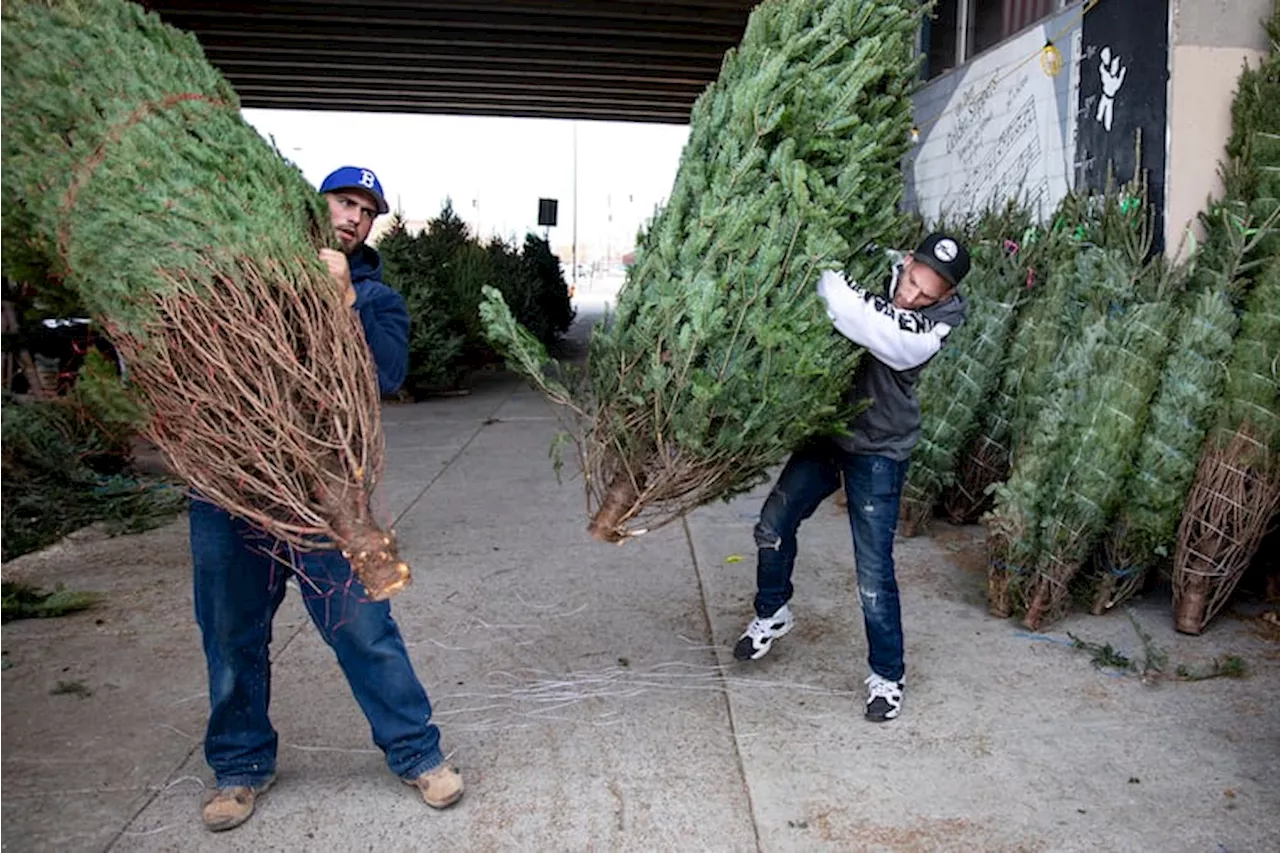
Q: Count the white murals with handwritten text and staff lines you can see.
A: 1